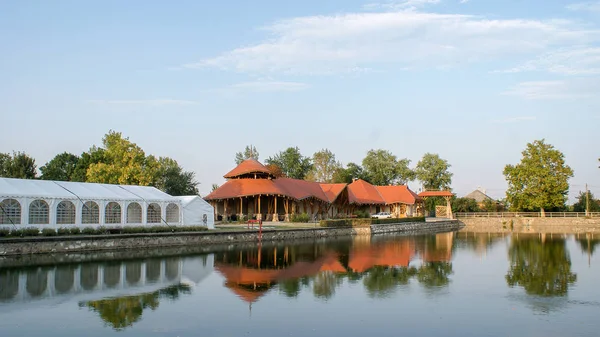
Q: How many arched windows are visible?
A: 8